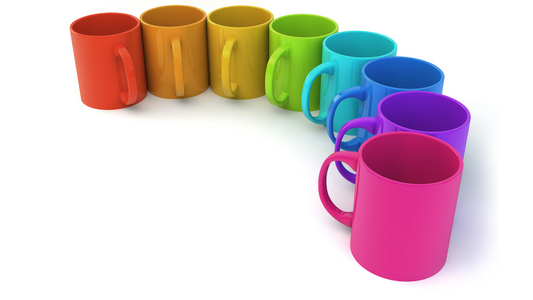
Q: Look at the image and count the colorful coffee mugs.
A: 8